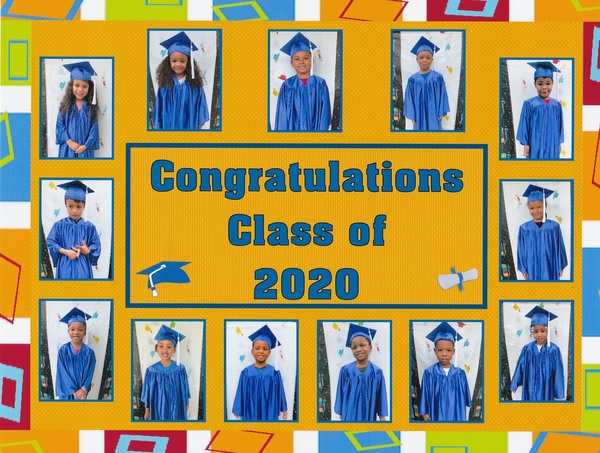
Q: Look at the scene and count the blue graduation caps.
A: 14